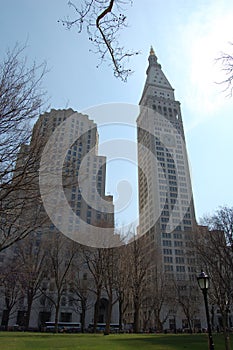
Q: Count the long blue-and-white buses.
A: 2